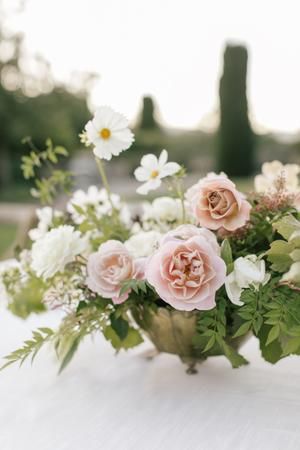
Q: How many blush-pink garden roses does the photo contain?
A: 3